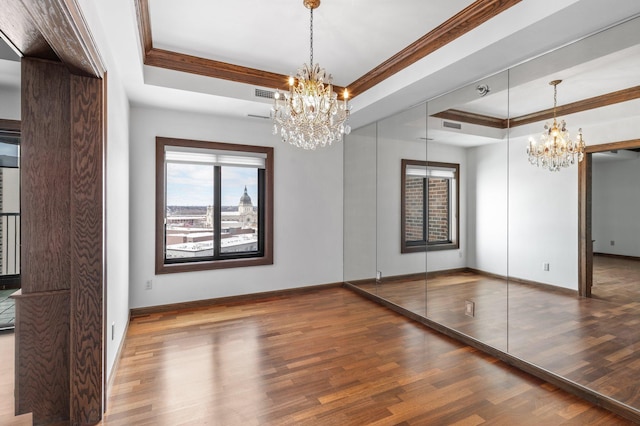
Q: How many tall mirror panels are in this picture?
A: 4